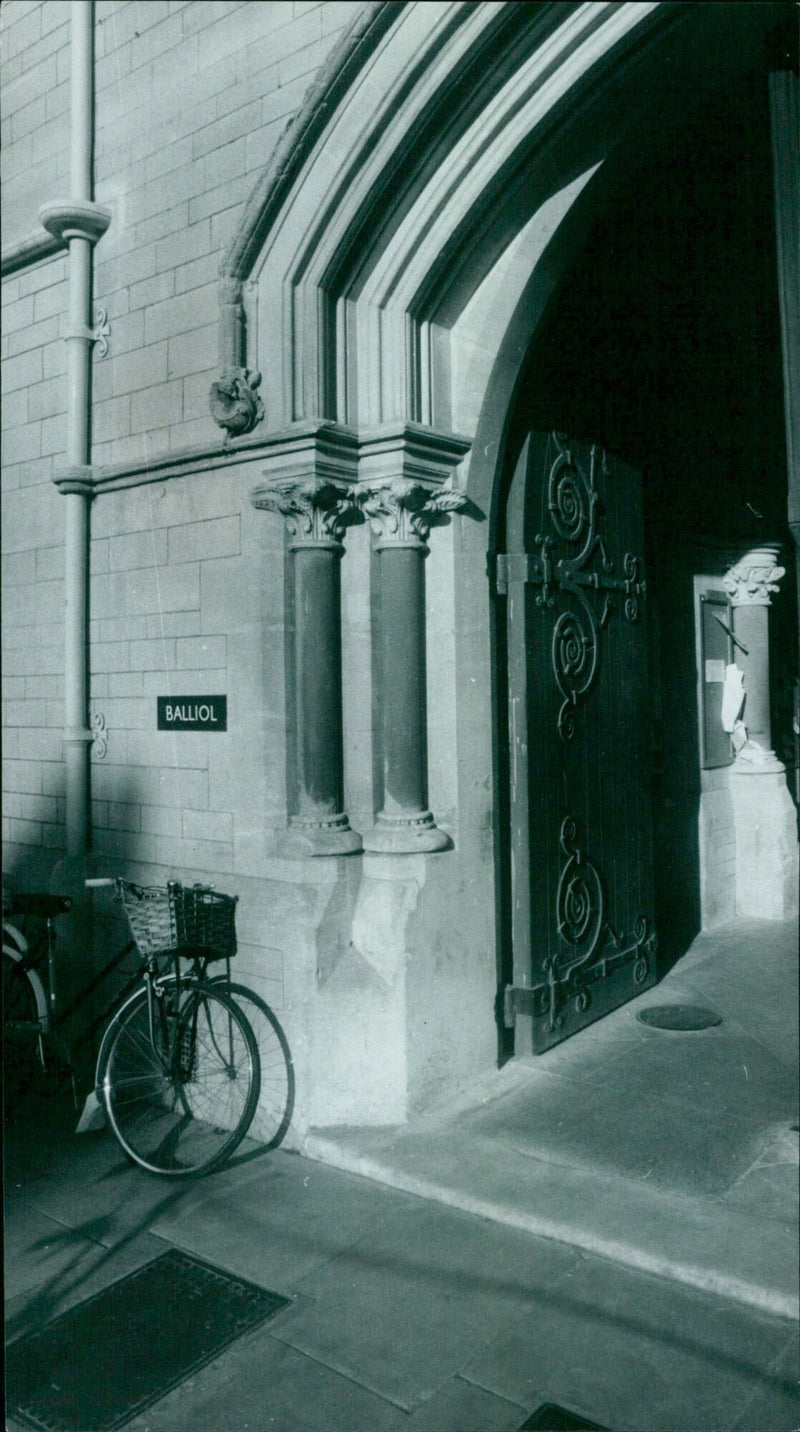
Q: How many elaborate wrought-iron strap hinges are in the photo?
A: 2